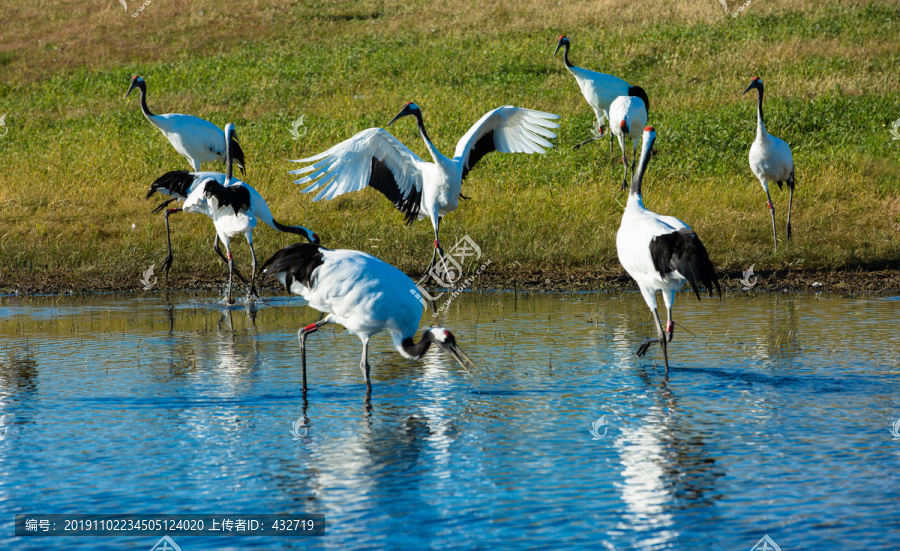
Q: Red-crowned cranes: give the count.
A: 9